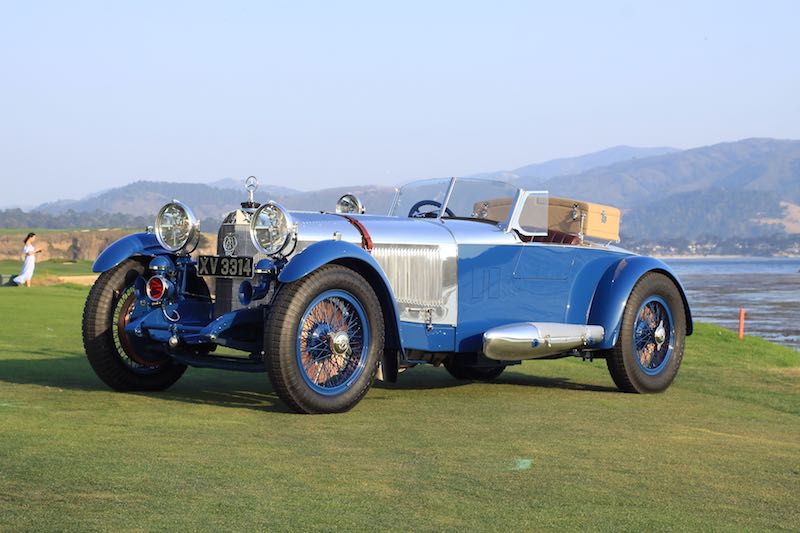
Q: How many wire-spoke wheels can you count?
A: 3